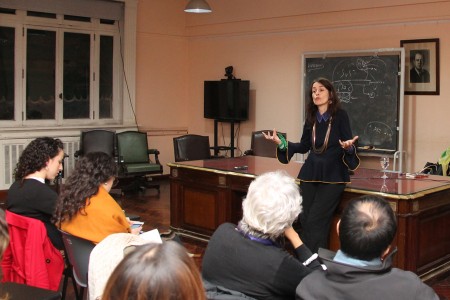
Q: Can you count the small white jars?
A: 0